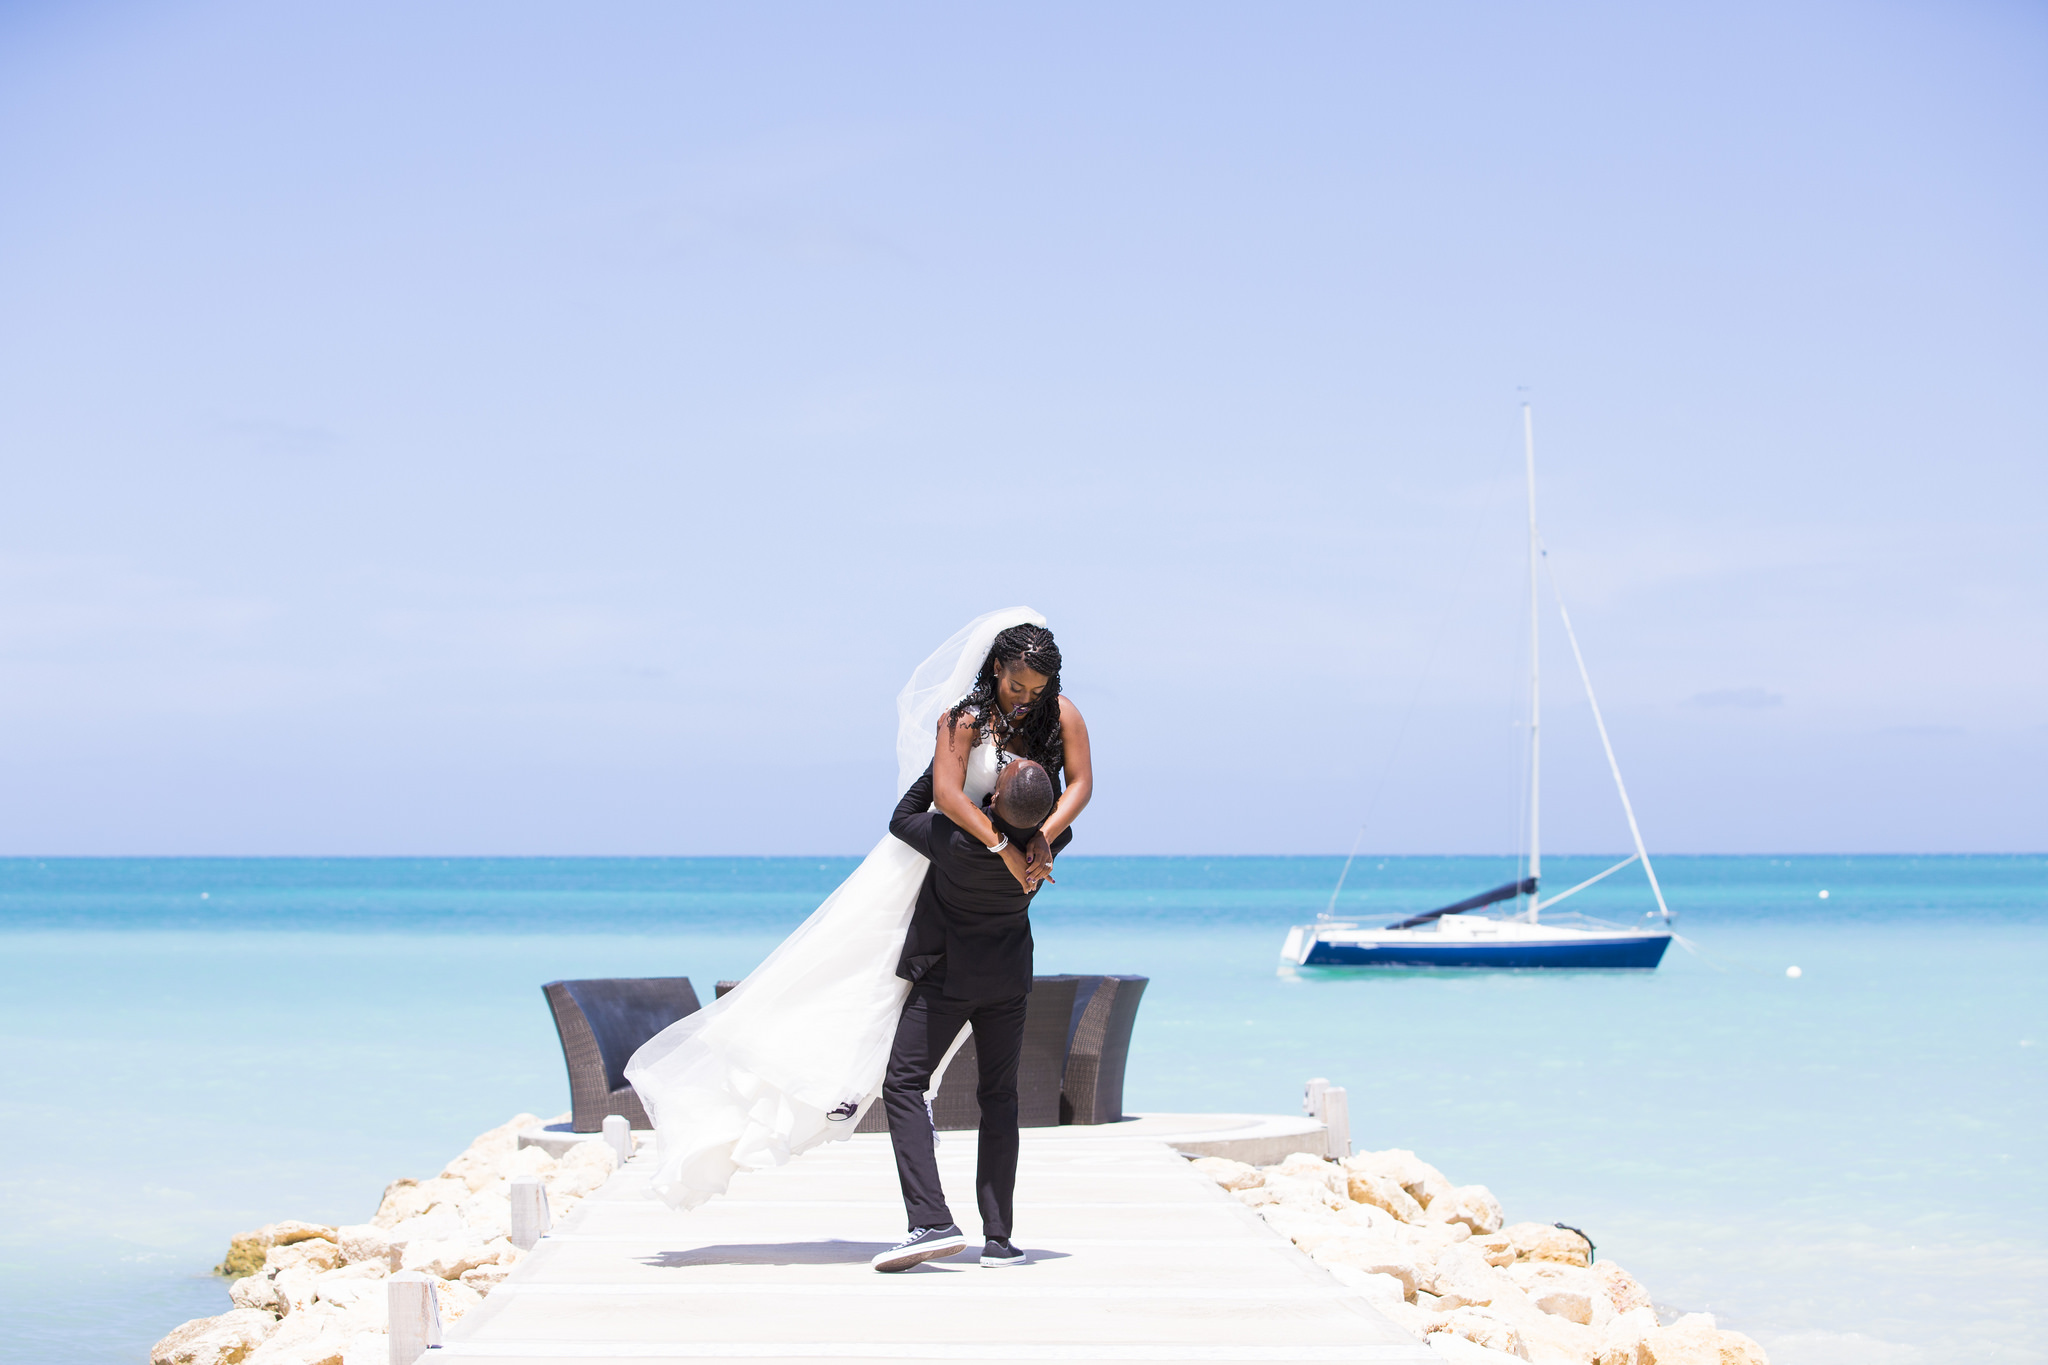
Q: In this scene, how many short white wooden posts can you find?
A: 5